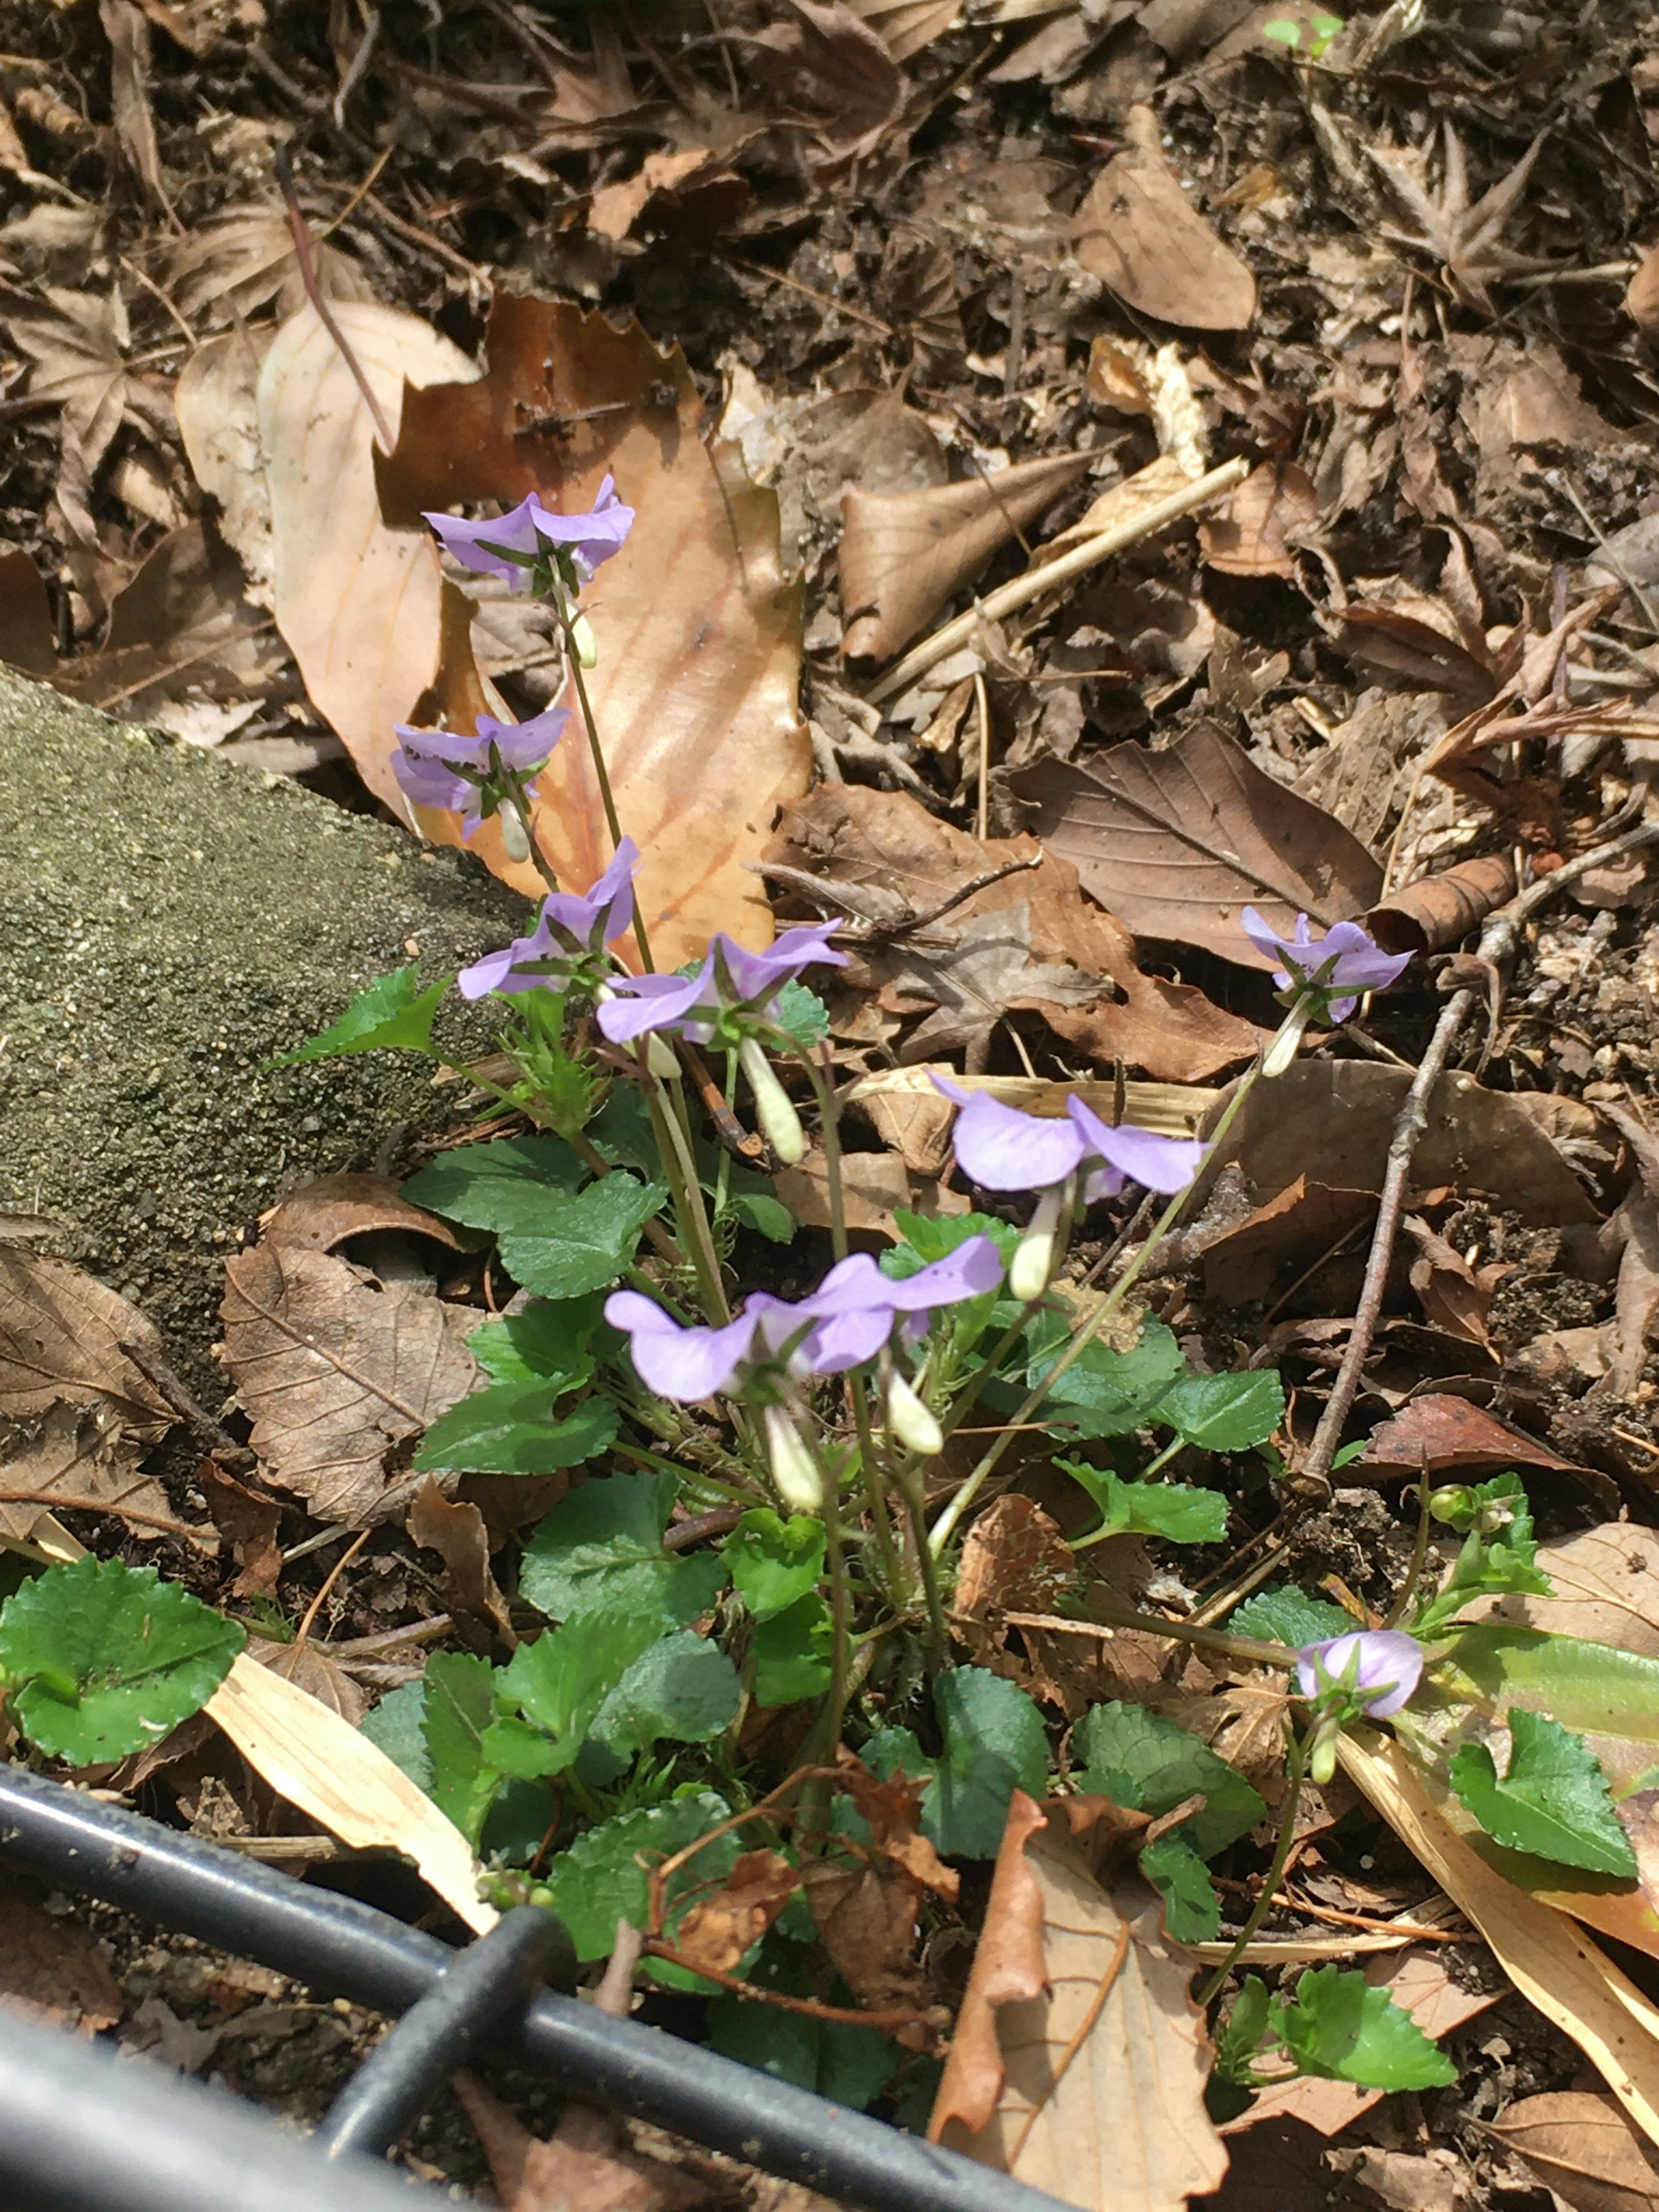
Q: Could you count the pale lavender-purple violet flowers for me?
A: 9